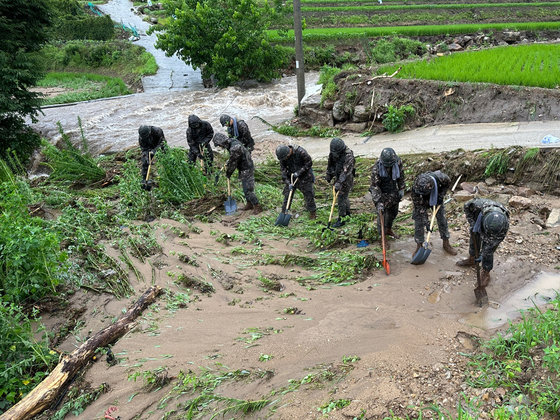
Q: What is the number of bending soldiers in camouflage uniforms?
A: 9